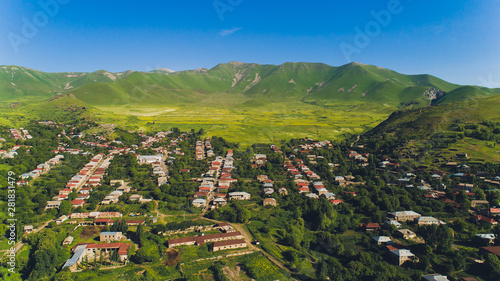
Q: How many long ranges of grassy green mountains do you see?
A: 1